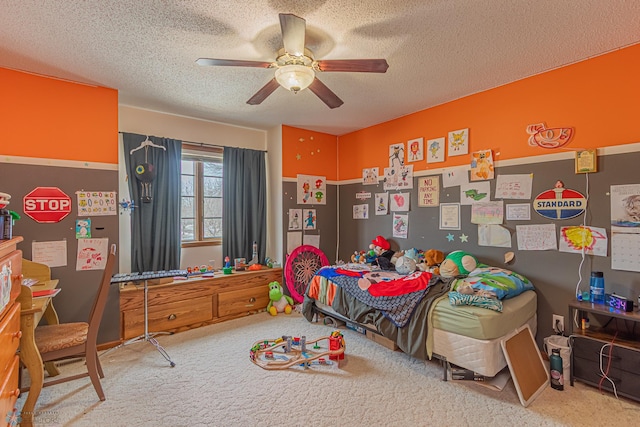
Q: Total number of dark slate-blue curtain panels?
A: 2